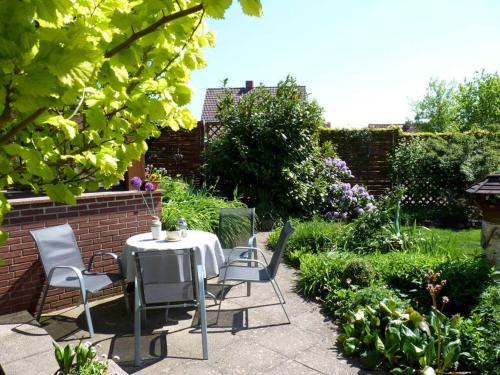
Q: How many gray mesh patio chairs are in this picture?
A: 4